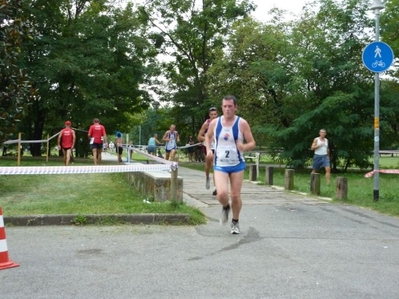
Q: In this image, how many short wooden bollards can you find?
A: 5